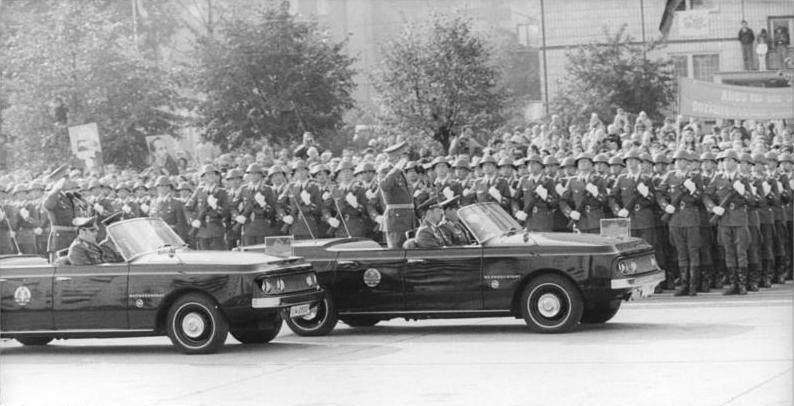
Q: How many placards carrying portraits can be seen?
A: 2